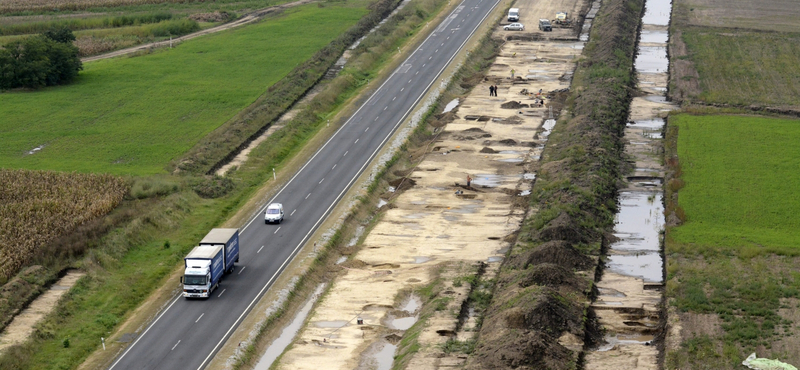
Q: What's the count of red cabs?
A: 0